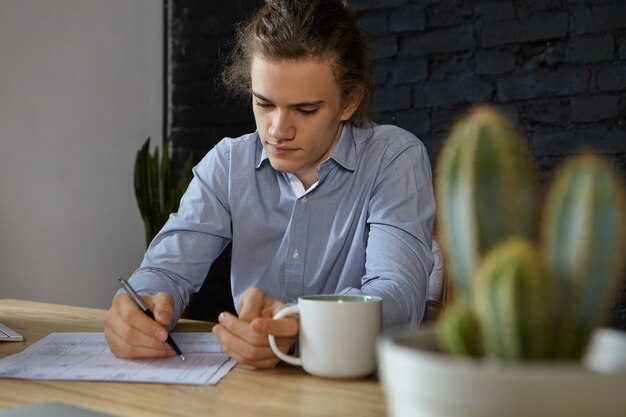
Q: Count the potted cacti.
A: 1